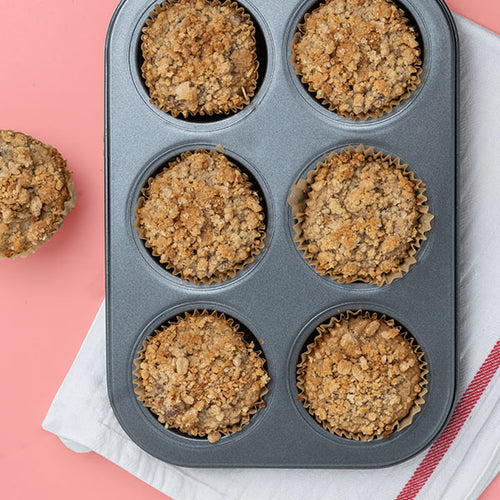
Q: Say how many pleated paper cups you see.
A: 7